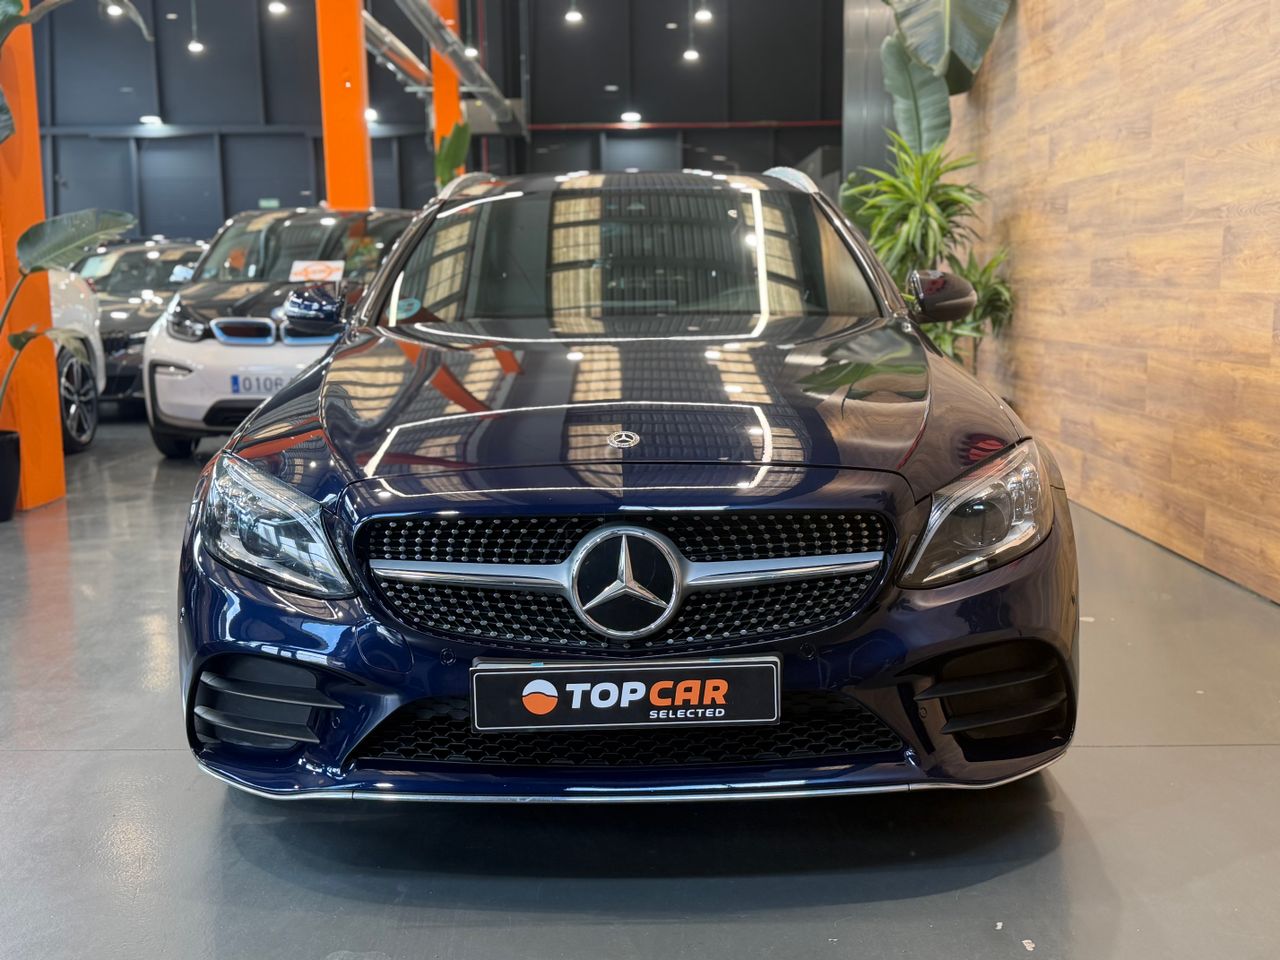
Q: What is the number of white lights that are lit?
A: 10